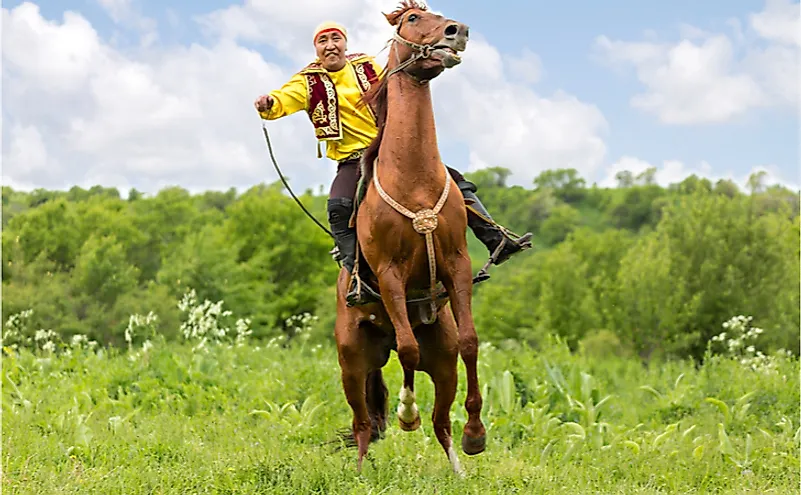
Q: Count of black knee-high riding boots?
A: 2